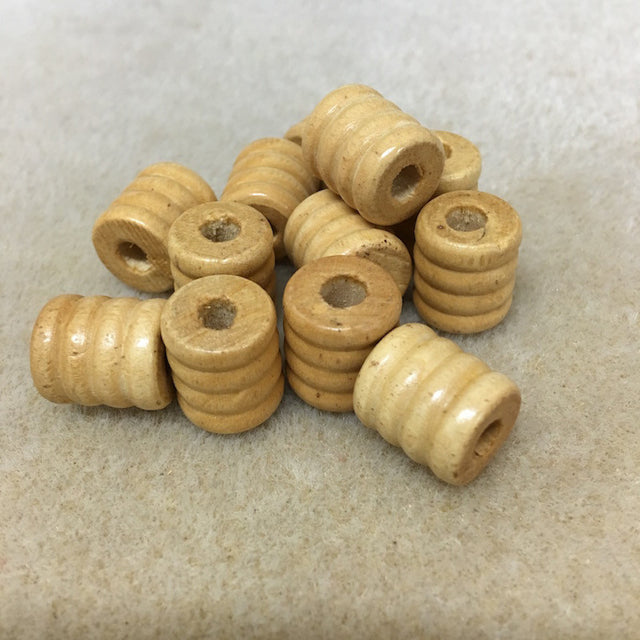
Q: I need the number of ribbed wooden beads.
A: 12